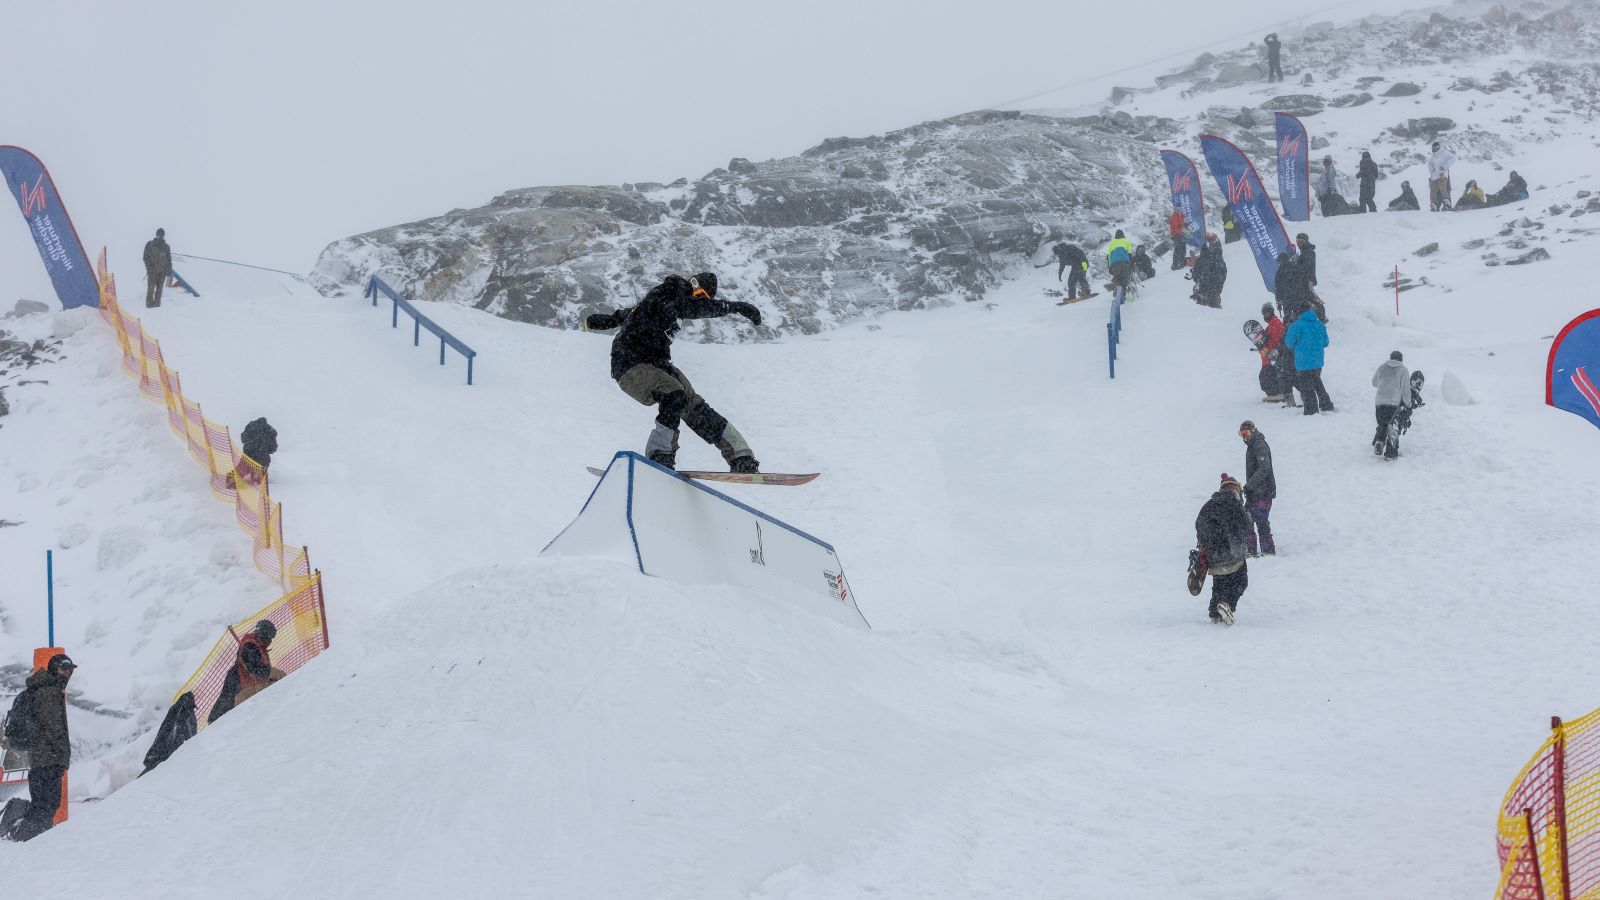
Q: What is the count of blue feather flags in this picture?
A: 5